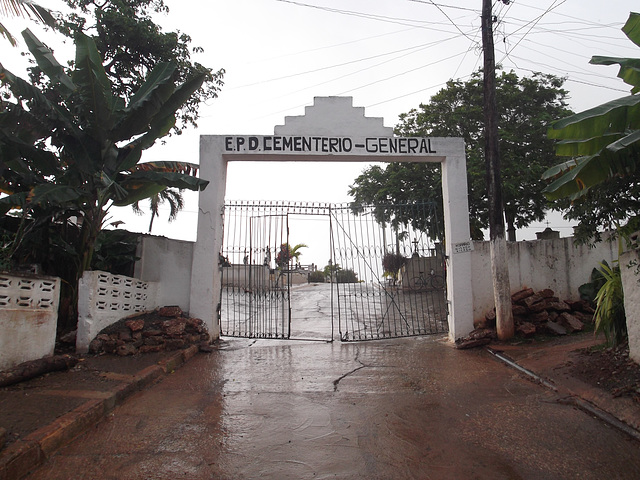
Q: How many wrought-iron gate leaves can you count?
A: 2